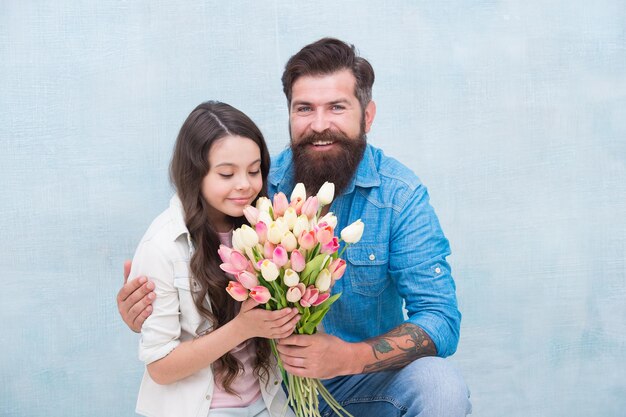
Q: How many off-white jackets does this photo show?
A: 1